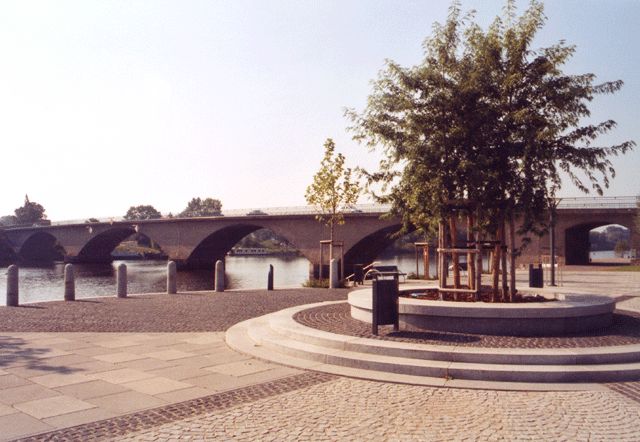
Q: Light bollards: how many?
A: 6